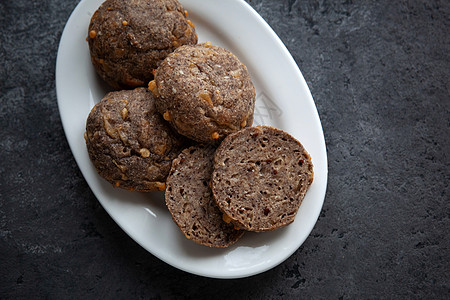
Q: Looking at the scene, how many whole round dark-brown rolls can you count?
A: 3